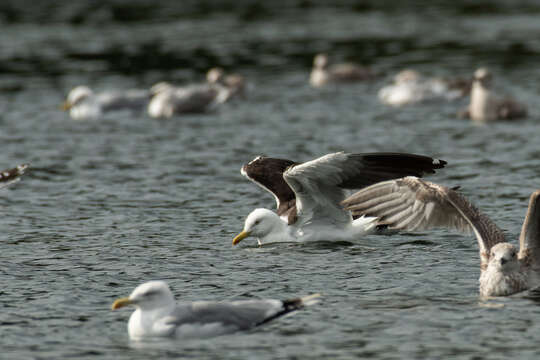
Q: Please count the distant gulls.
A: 6